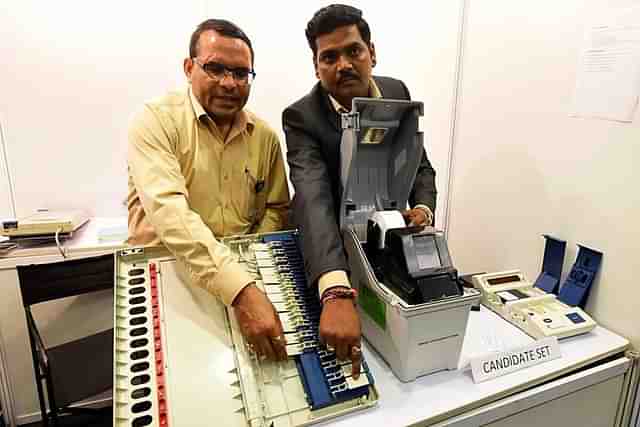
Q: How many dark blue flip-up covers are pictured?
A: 2